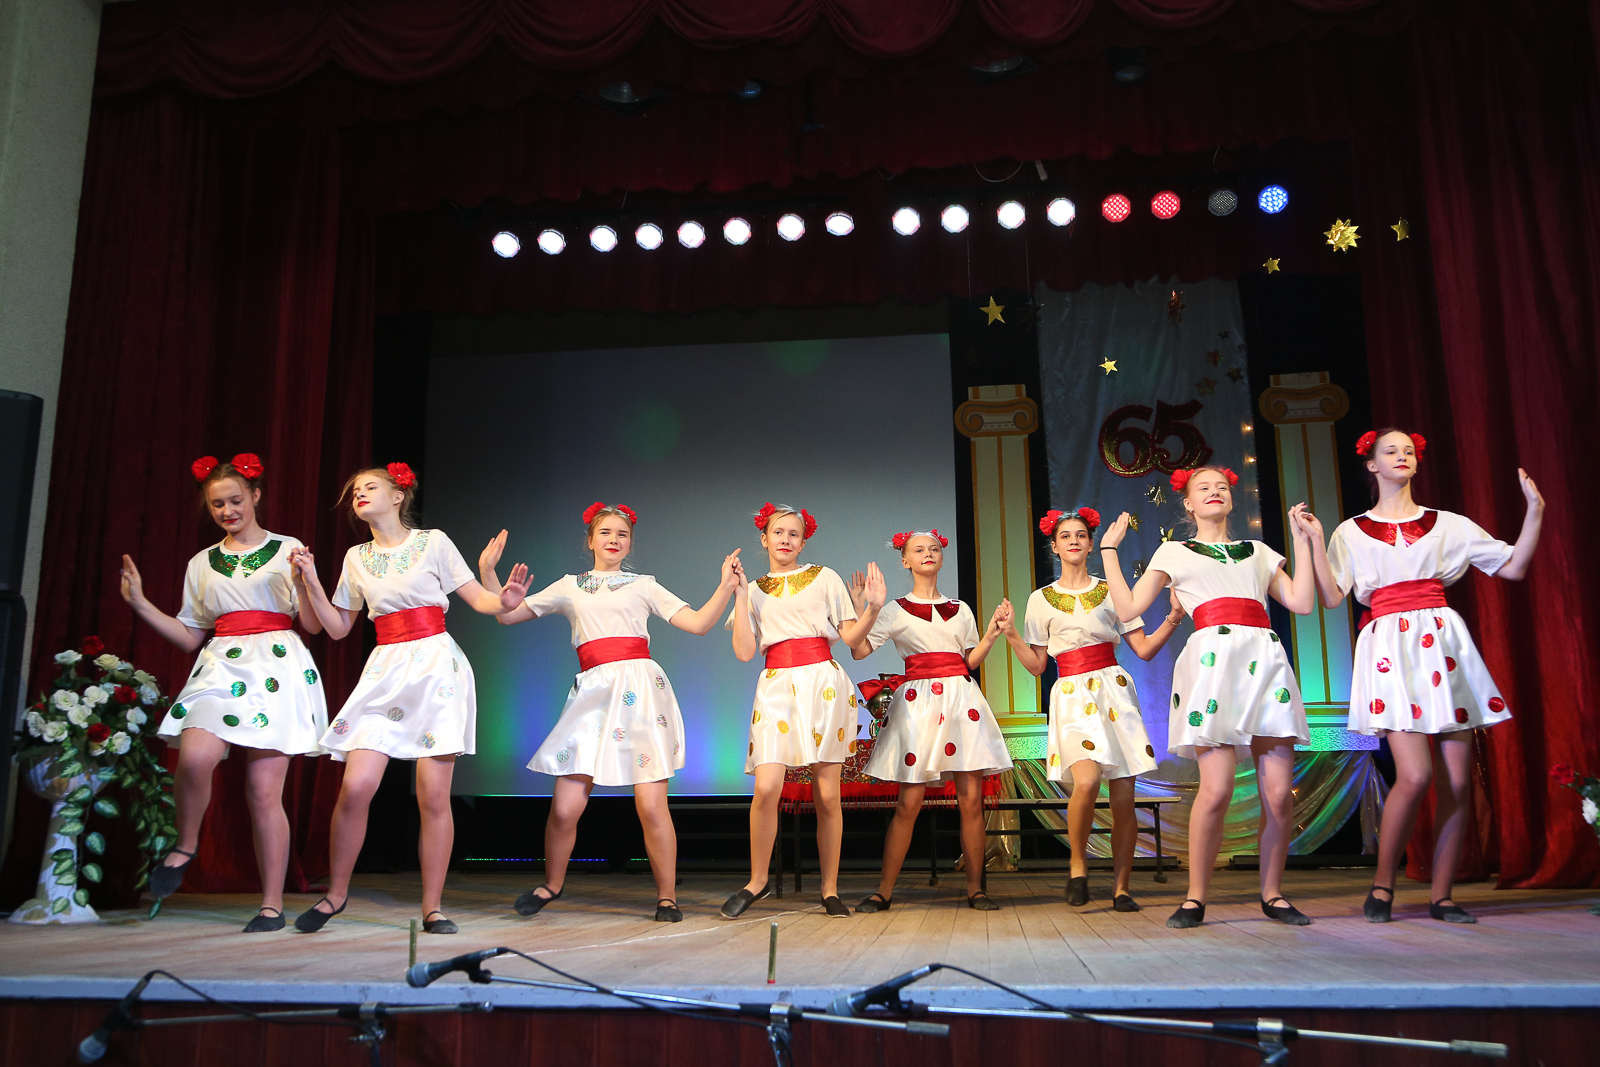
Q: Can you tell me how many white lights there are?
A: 12